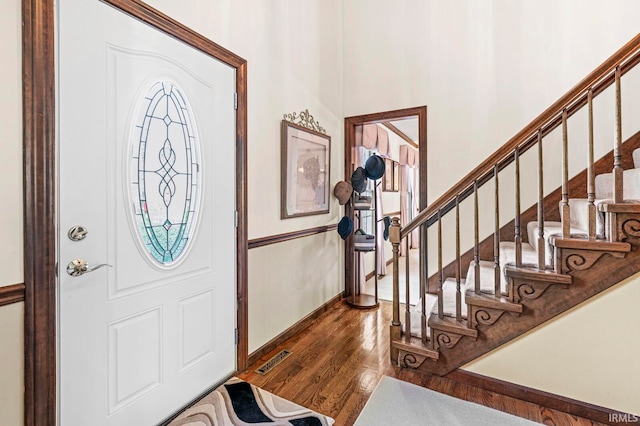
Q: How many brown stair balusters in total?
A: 11